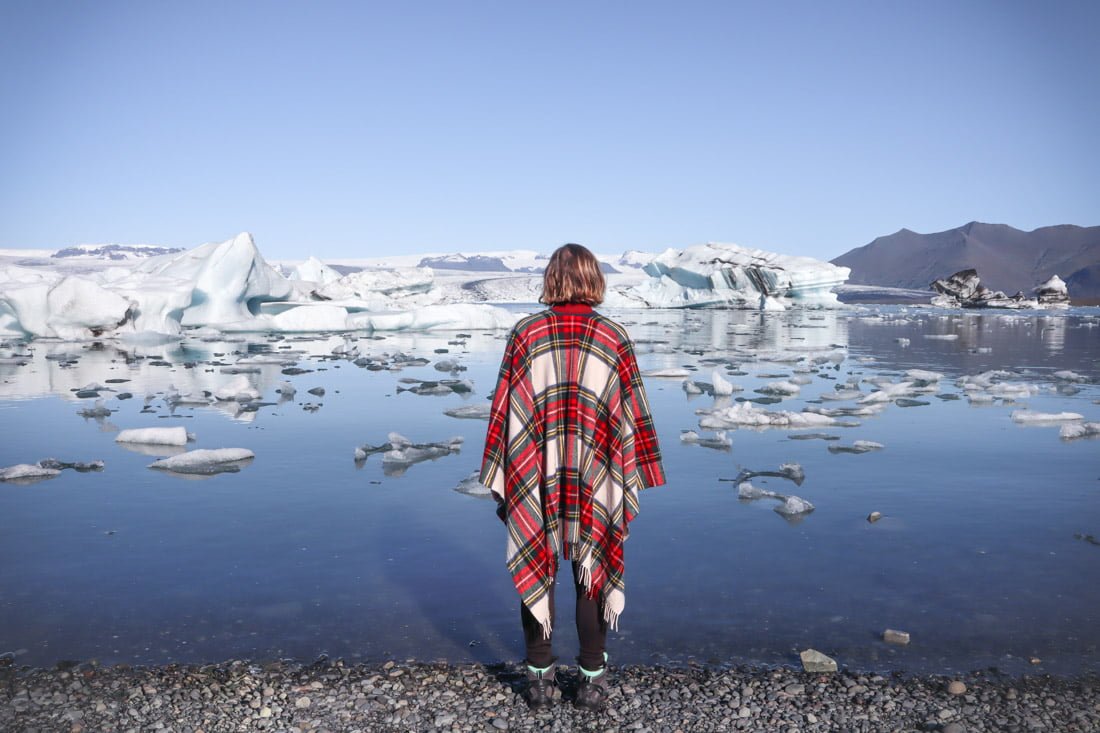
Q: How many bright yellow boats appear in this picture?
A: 0